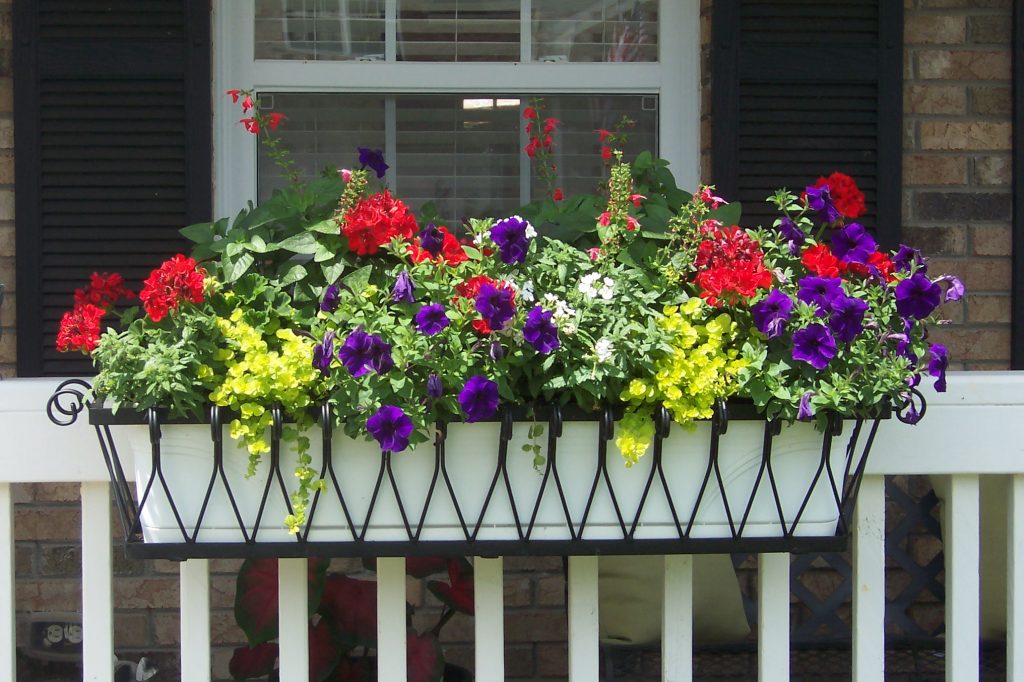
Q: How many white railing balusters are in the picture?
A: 12